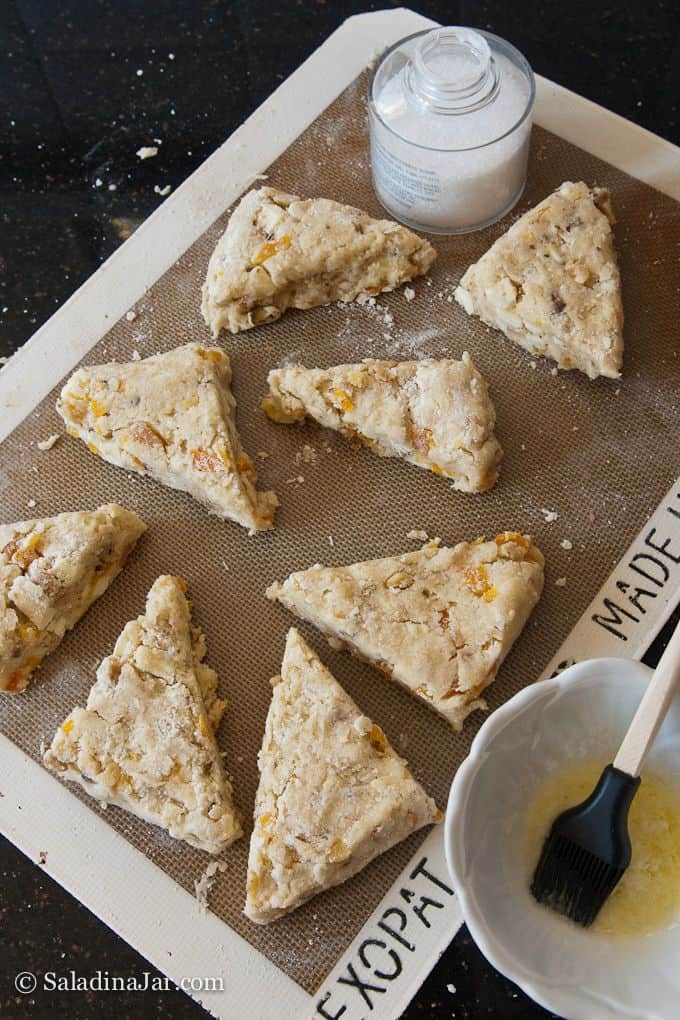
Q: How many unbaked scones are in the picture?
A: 8